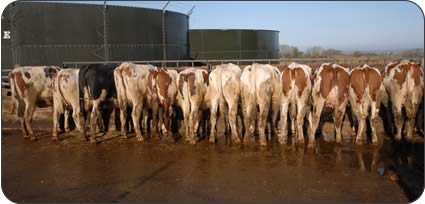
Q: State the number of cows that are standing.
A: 12